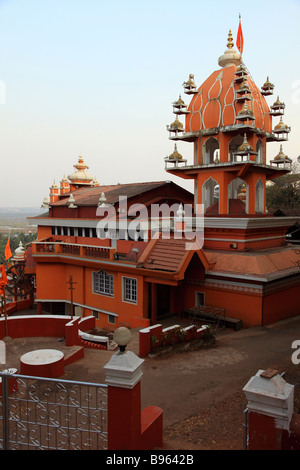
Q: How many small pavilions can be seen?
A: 12